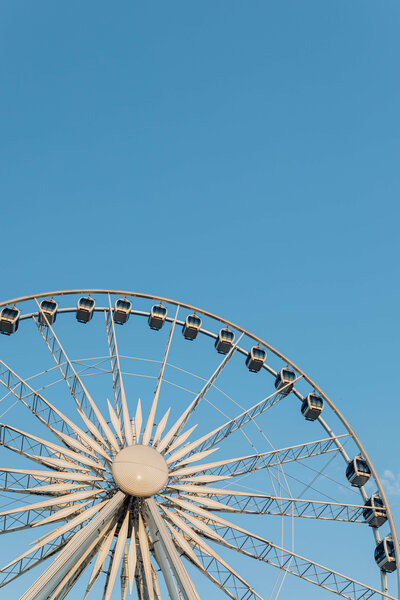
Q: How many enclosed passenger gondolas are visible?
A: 13